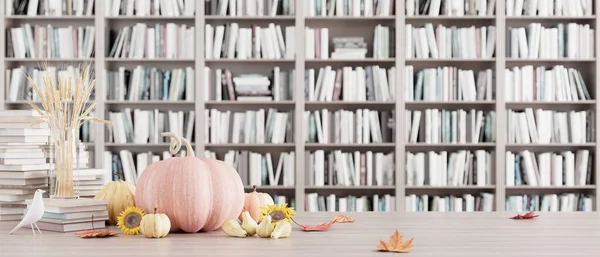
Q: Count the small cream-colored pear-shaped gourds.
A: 4